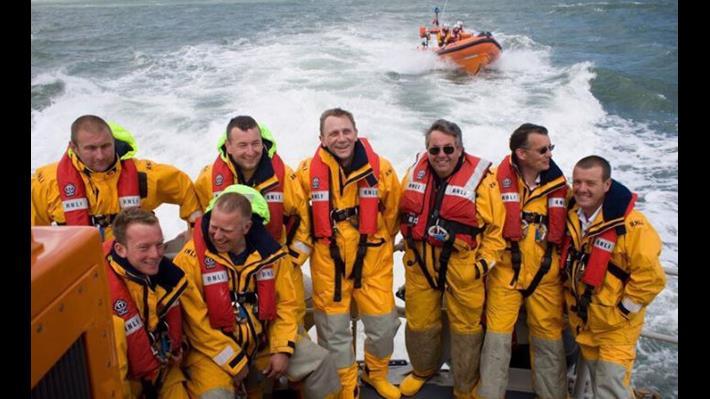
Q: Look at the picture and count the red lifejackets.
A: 8